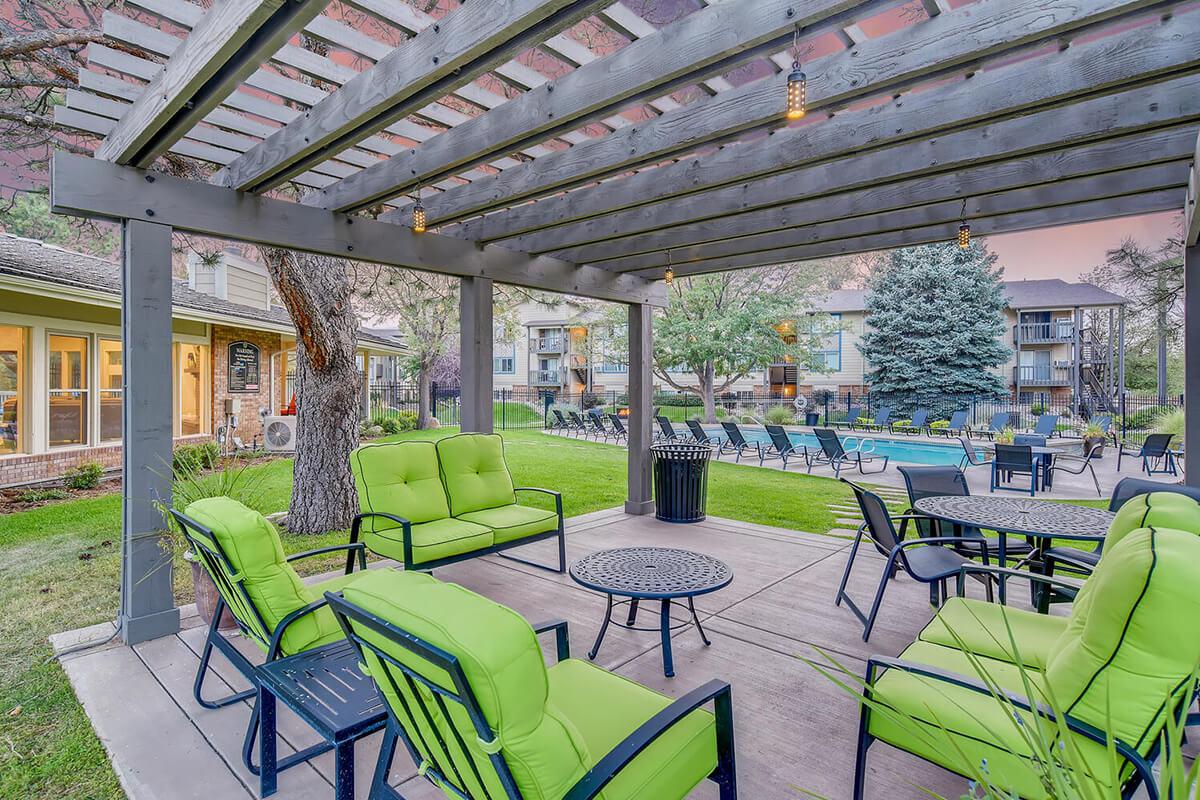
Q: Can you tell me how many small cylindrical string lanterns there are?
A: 4